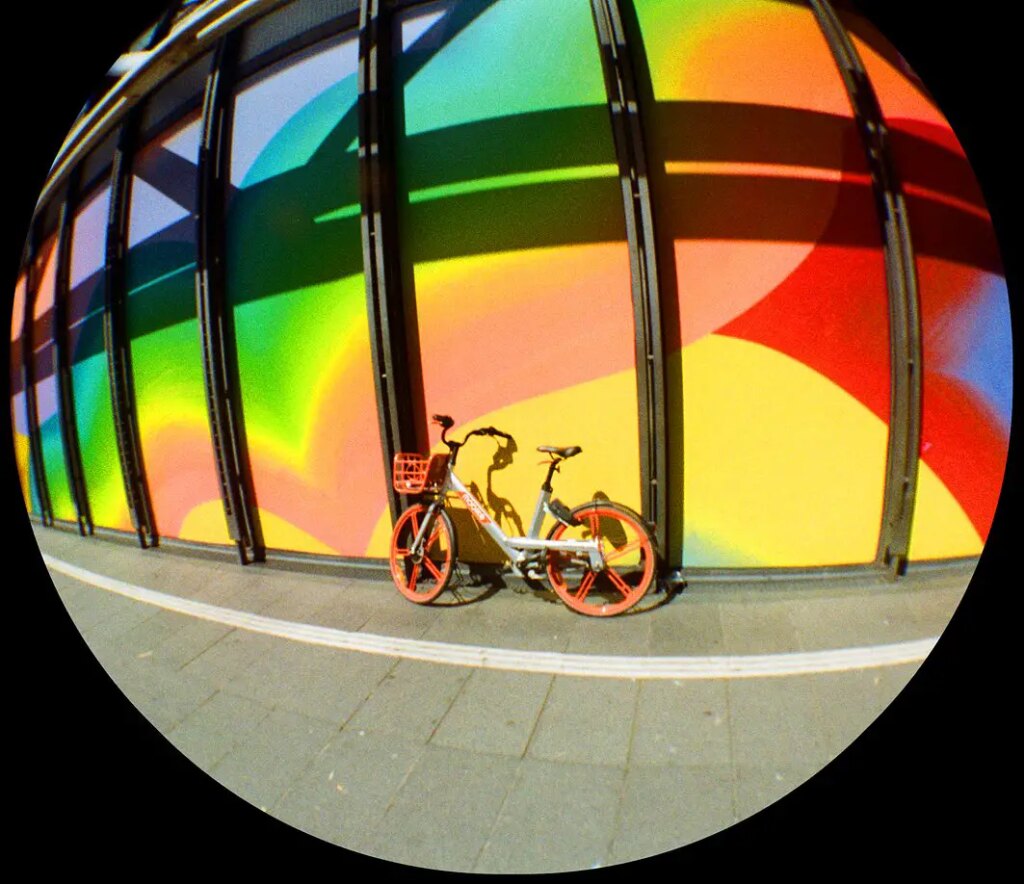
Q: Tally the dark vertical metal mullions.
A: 7